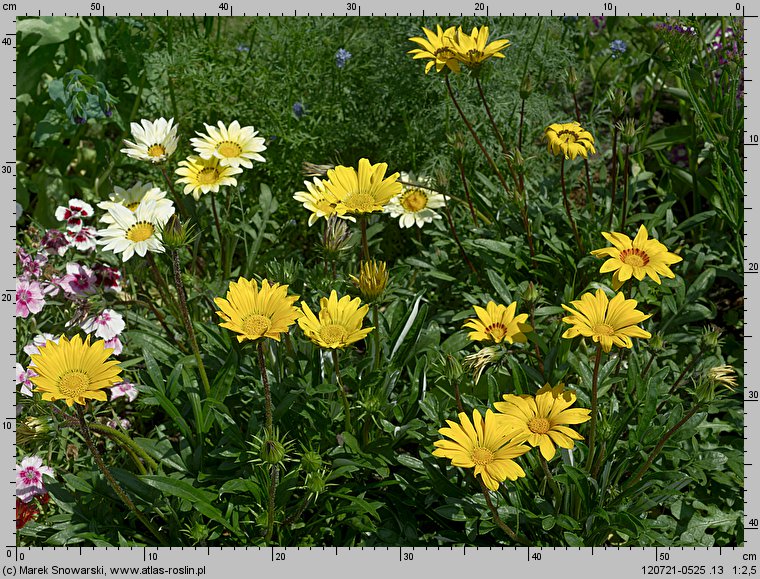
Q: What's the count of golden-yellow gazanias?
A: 12